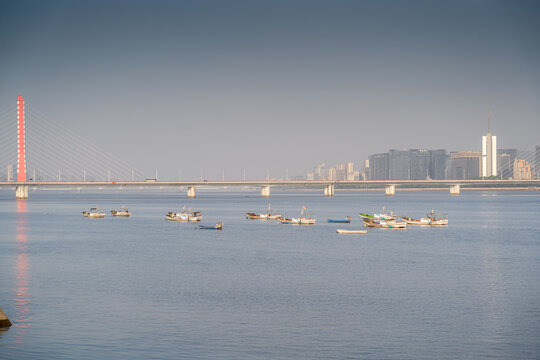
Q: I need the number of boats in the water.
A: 11